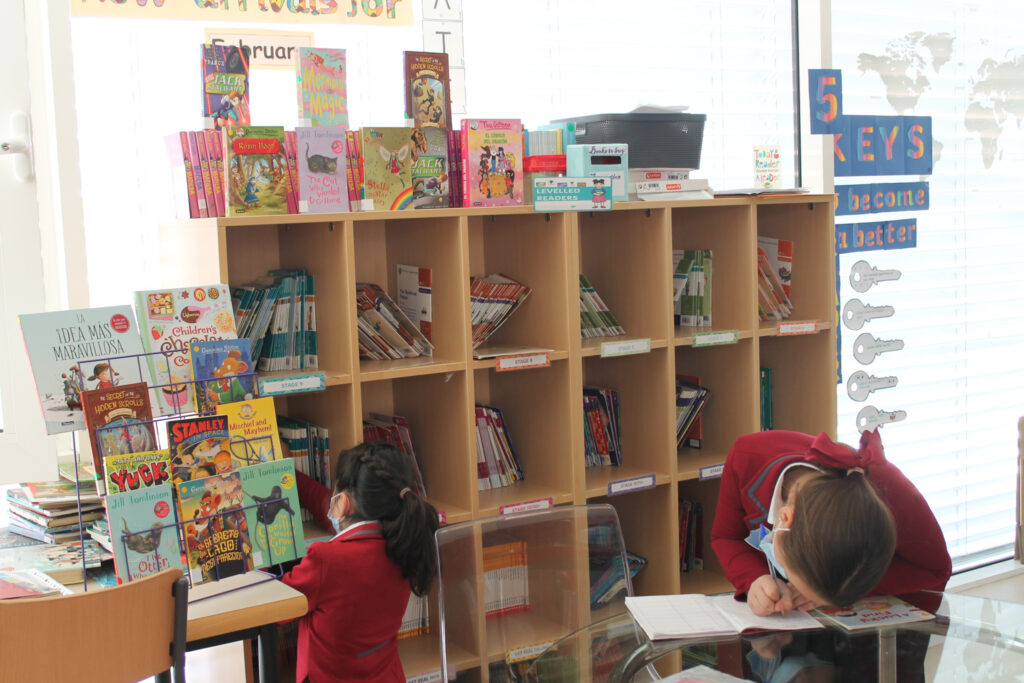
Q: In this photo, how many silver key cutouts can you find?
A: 5